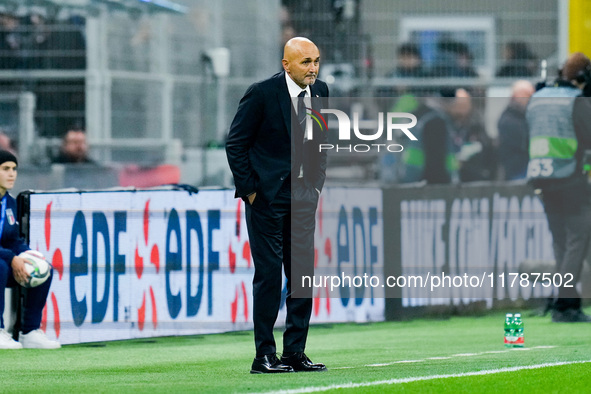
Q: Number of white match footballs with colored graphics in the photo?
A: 1